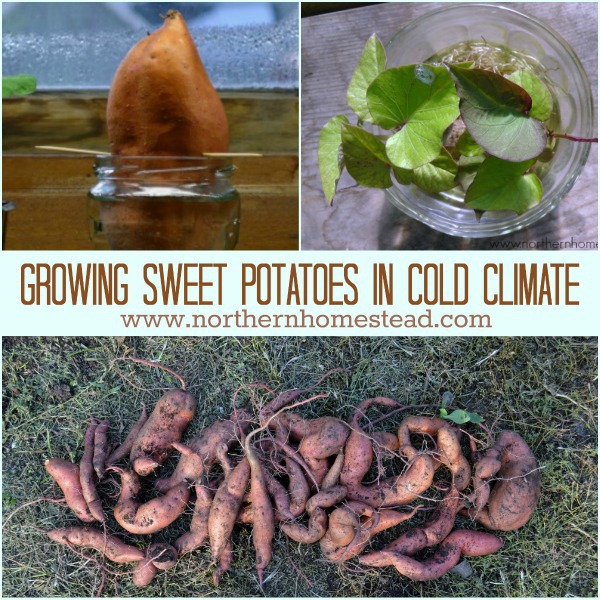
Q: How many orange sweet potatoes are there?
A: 1